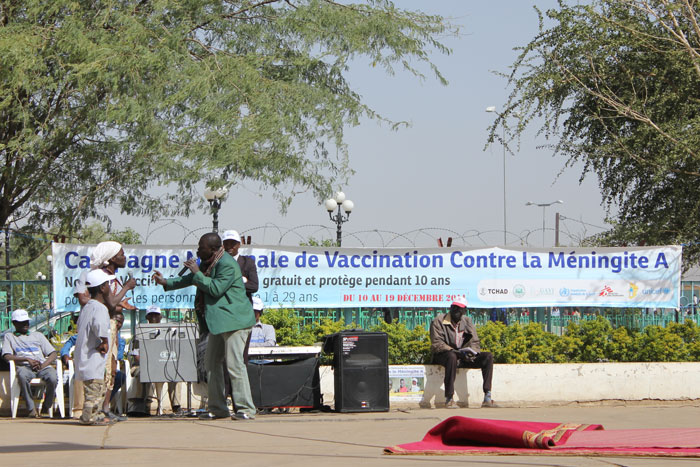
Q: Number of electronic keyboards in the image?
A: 1